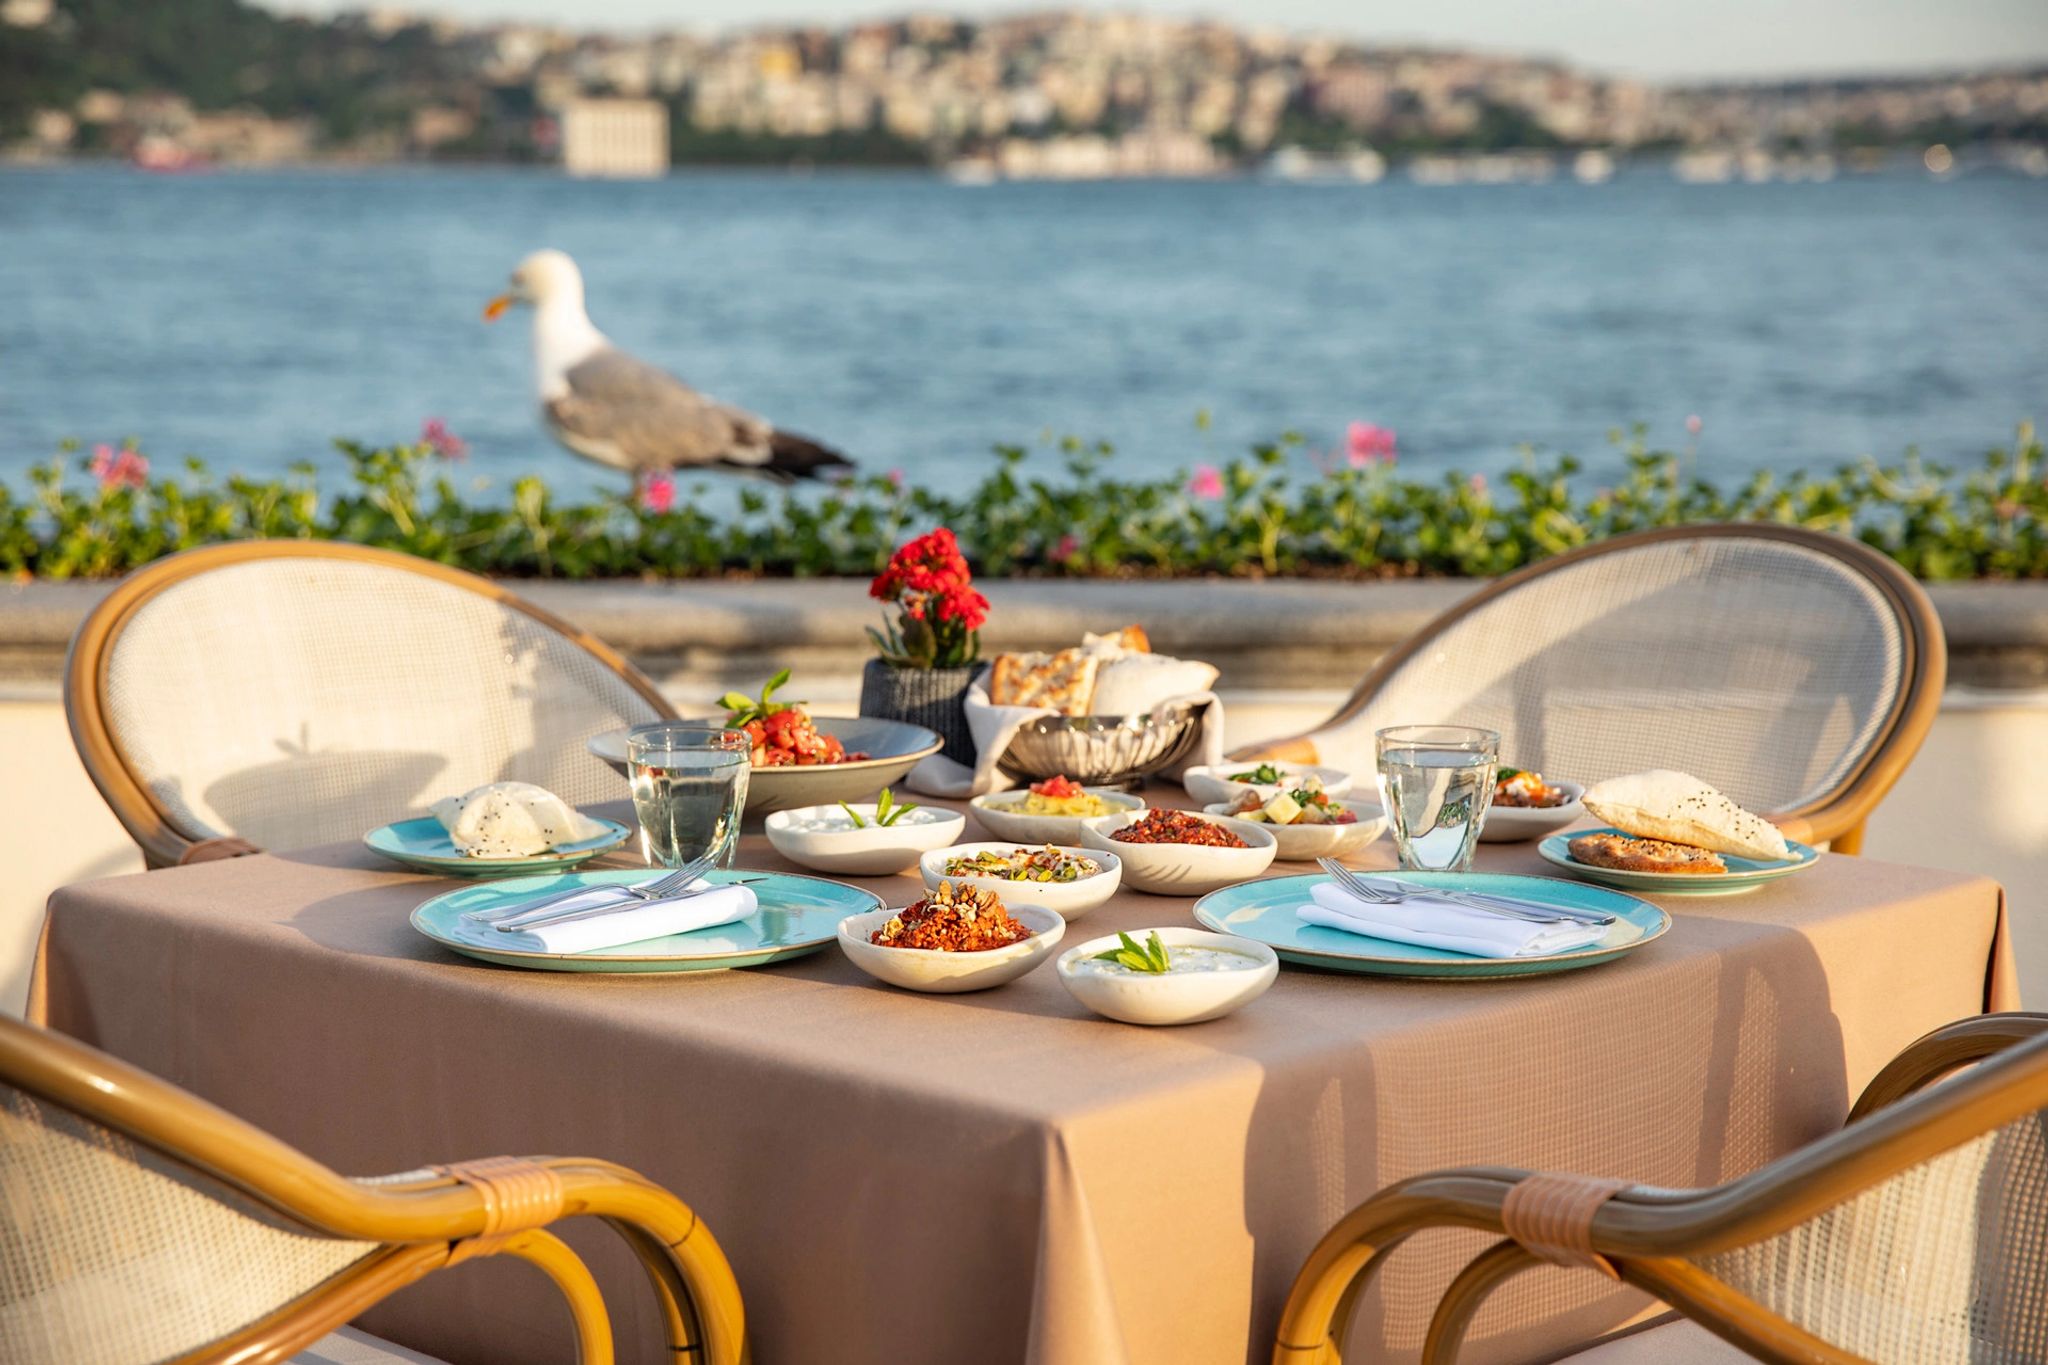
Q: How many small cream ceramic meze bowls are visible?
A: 9